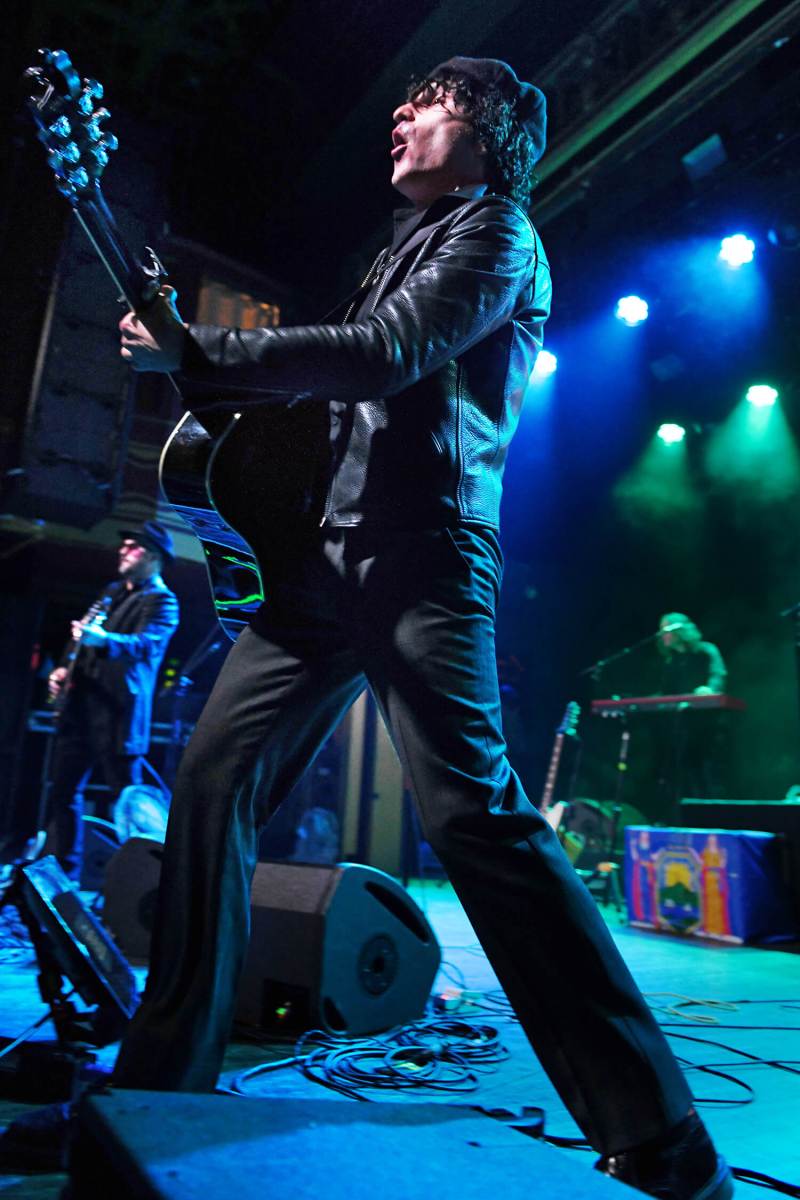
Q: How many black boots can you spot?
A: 1